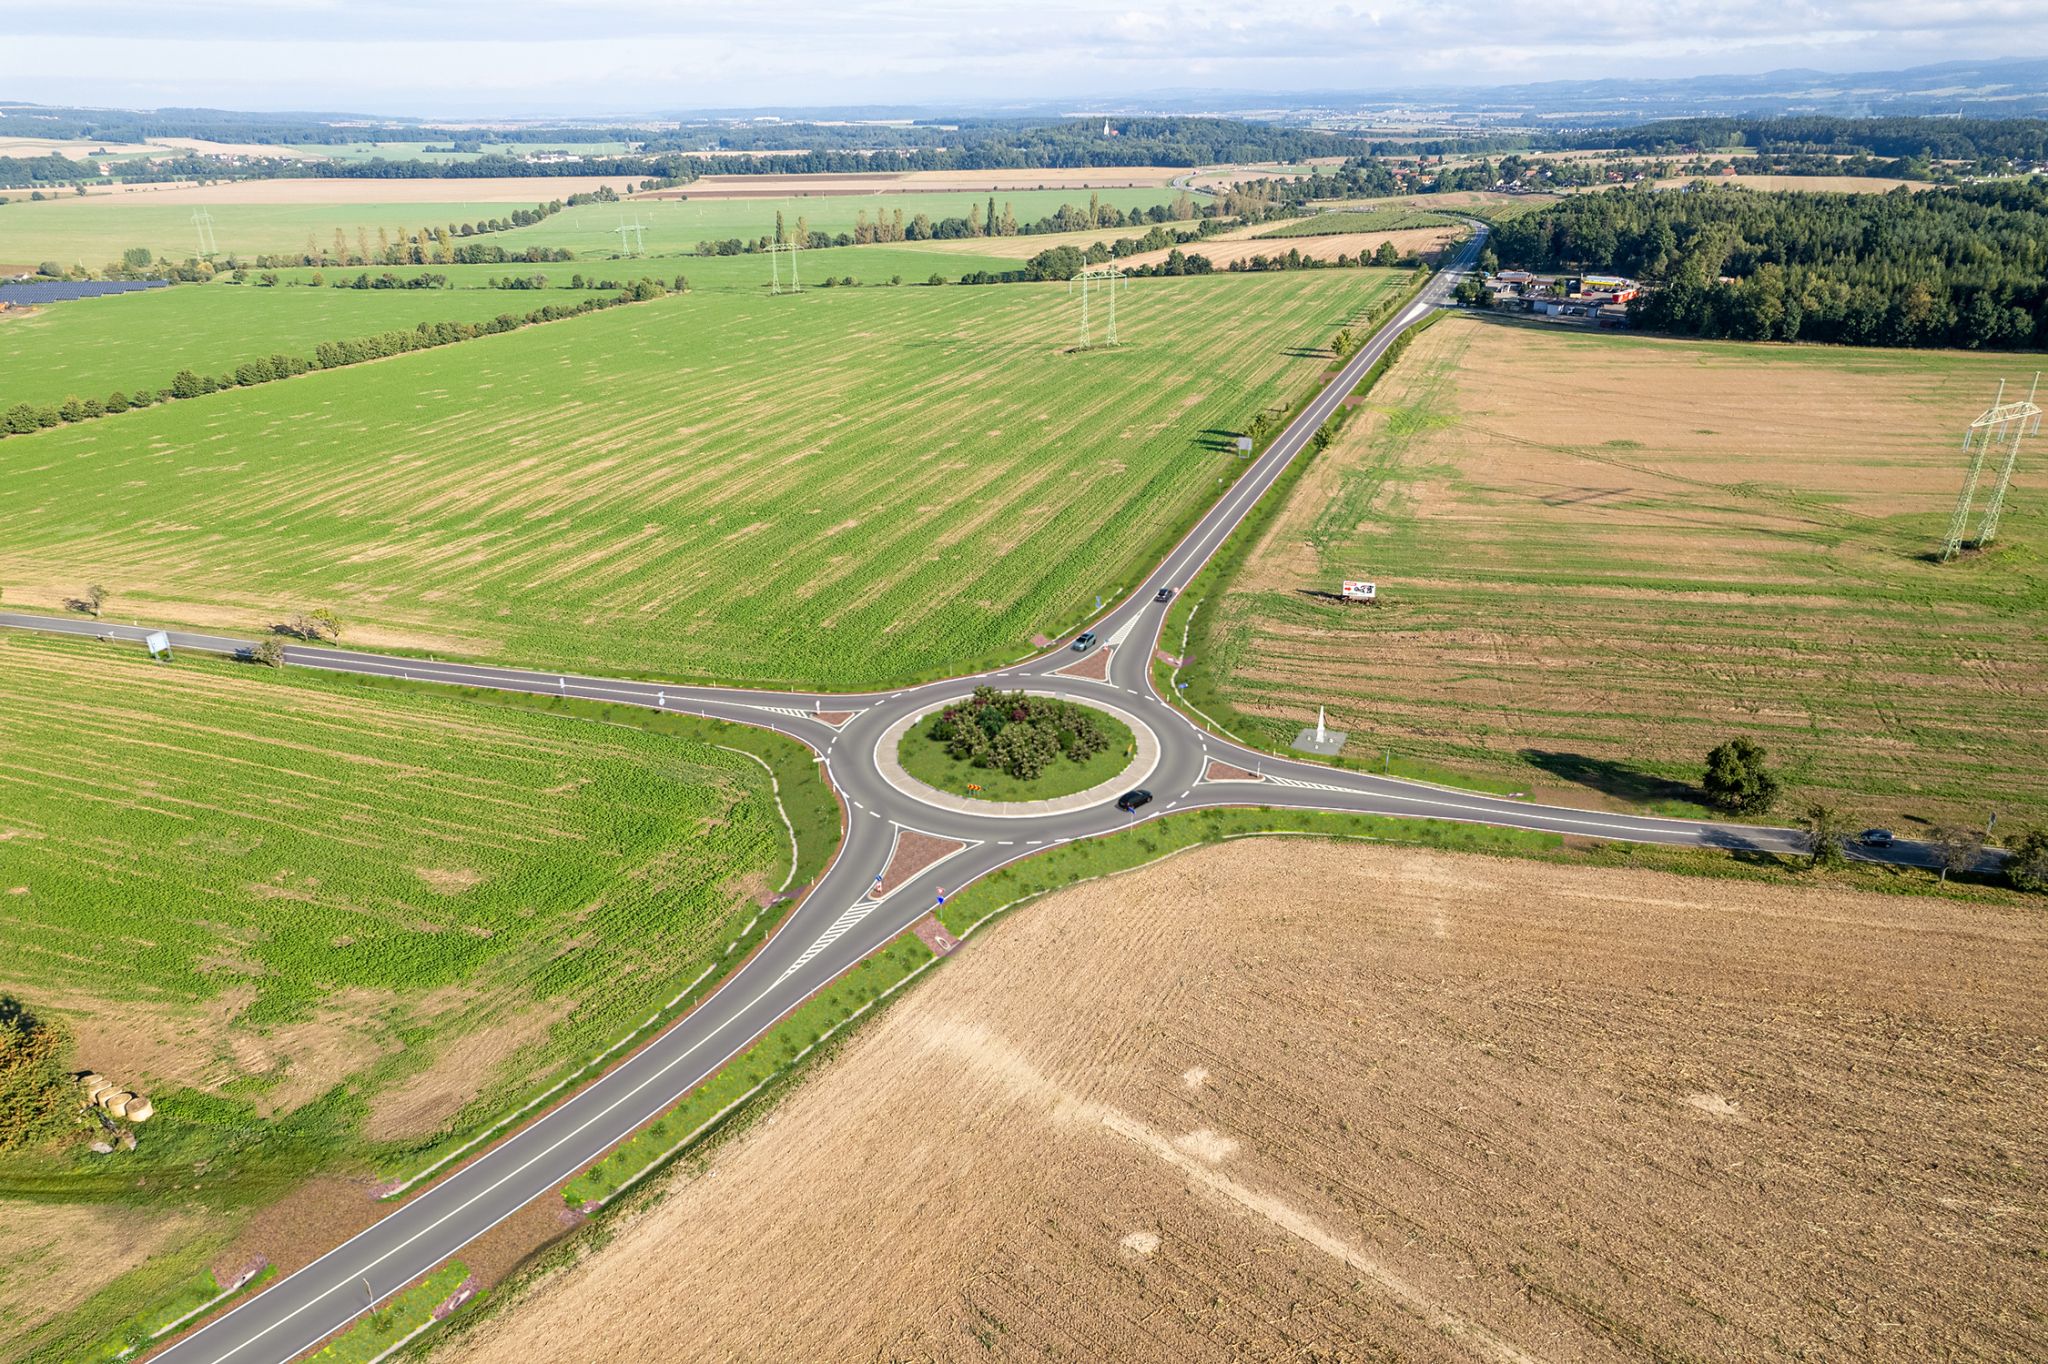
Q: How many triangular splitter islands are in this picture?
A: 4